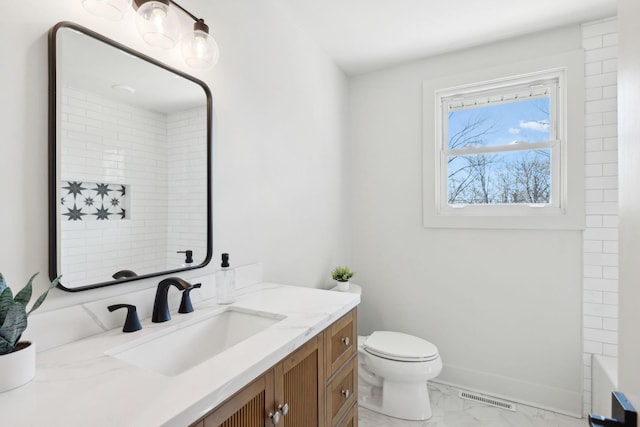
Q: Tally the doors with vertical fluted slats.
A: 2